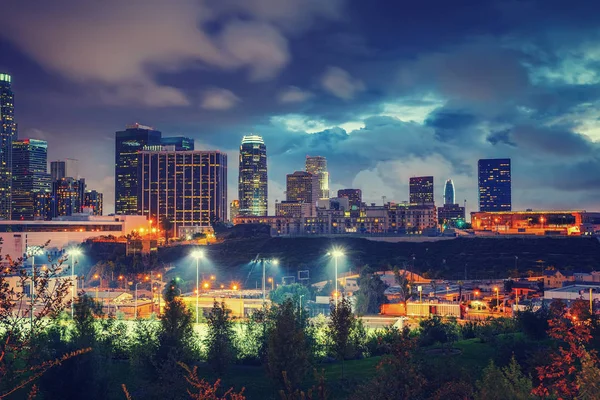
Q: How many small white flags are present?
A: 0